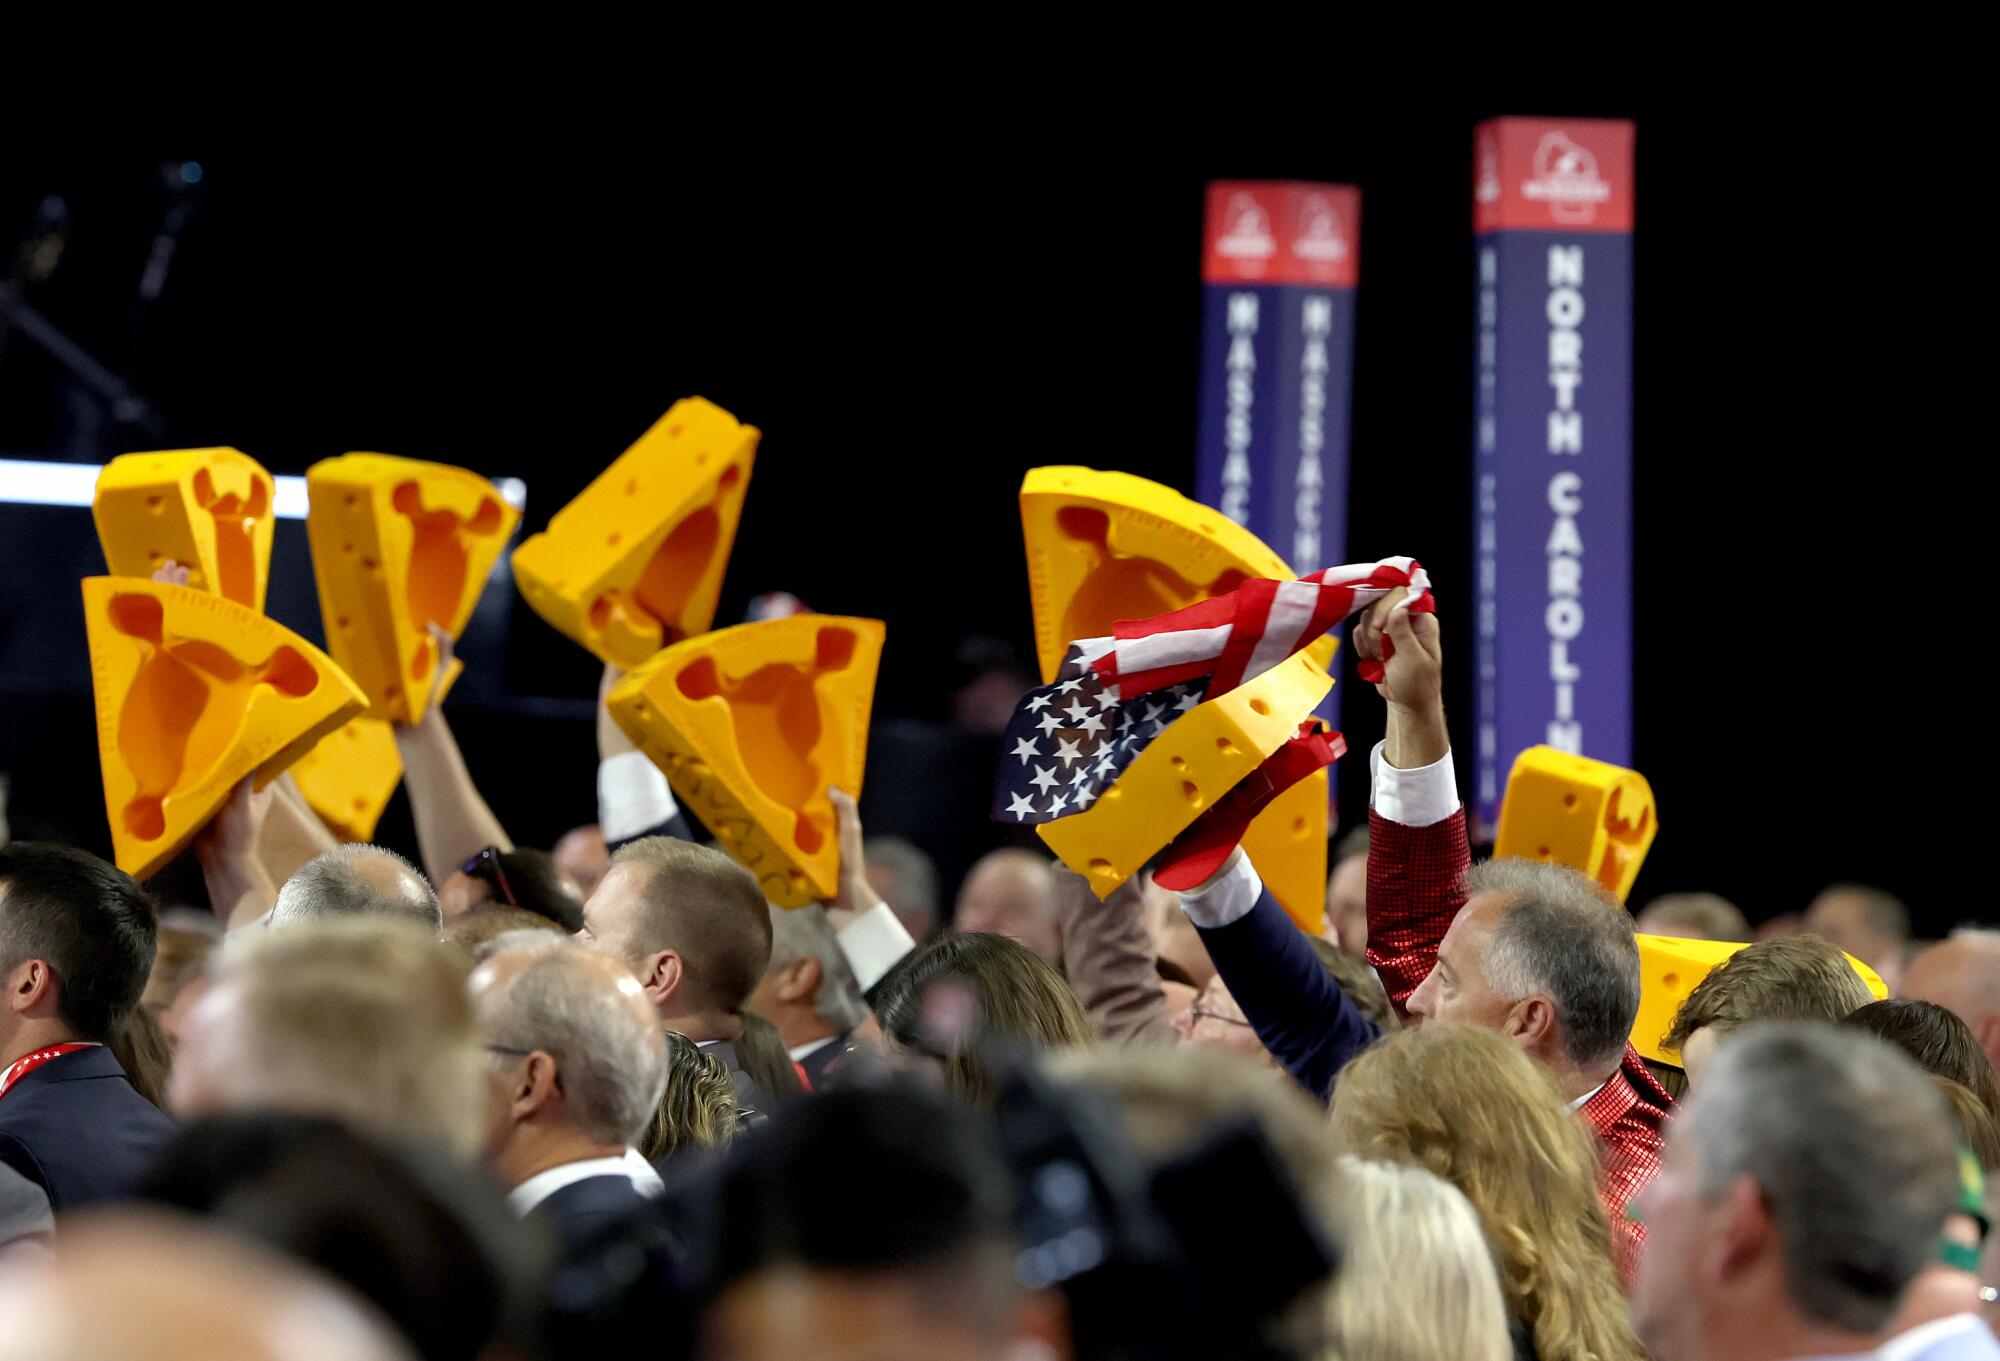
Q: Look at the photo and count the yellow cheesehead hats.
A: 11